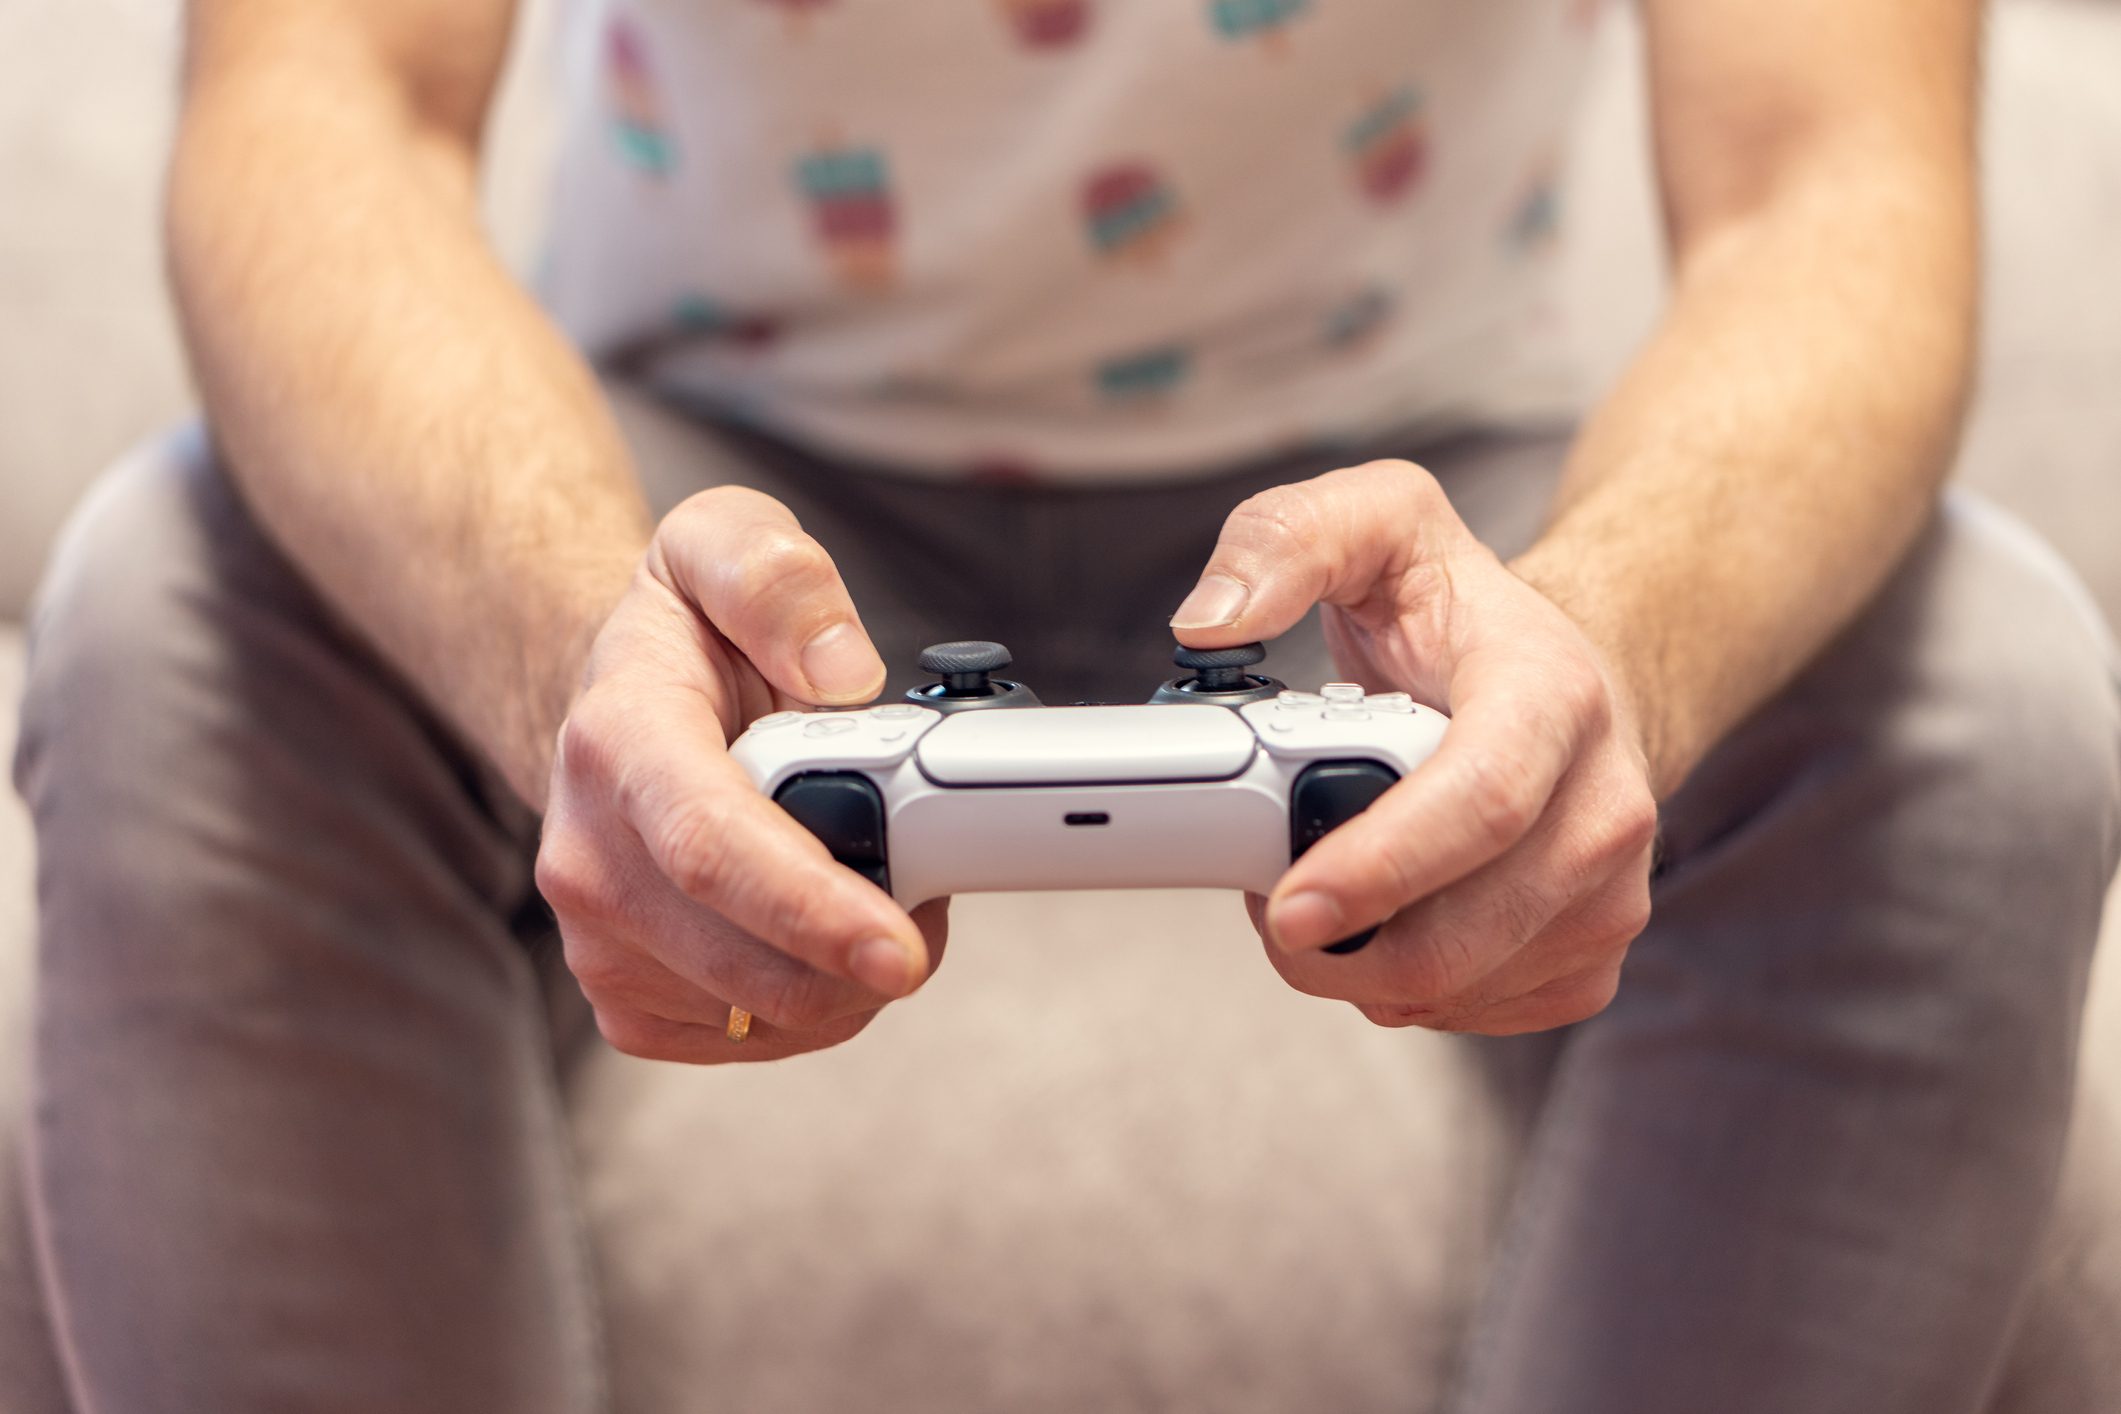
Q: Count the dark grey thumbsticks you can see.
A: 2